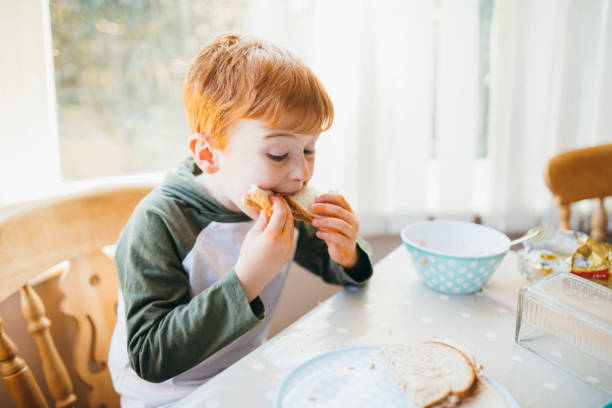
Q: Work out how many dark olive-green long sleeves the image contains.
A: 2